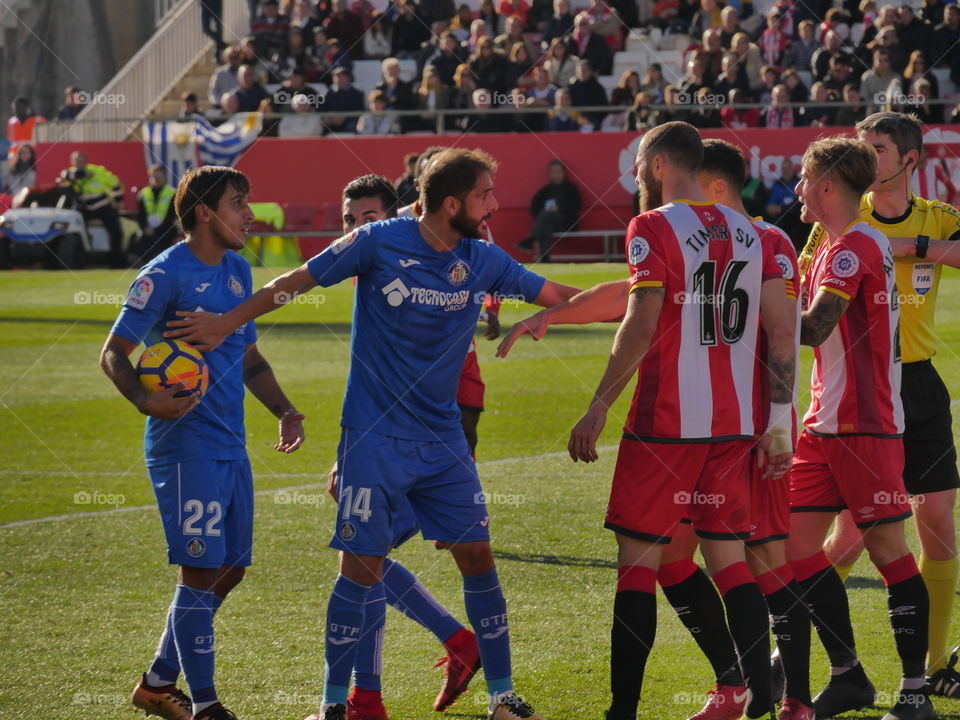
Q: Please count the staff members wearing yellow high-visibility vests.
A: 2